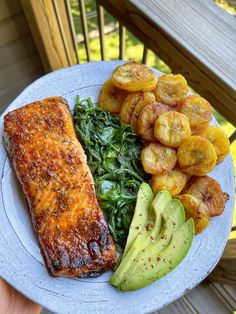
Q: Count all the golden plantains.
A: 14